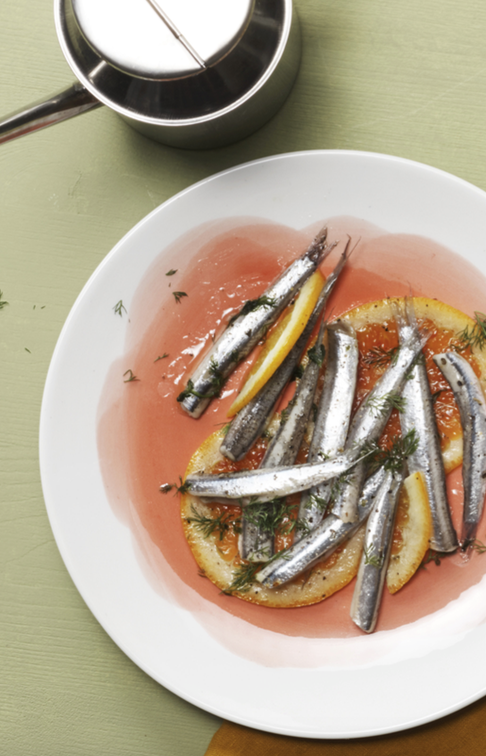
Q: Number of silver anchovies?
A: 10